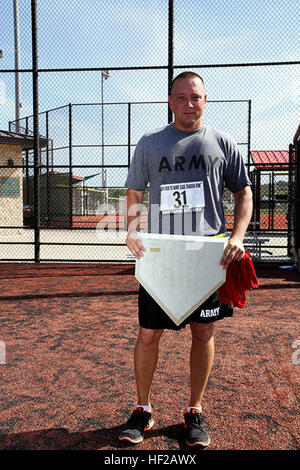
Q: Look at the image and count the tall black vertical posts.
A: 2